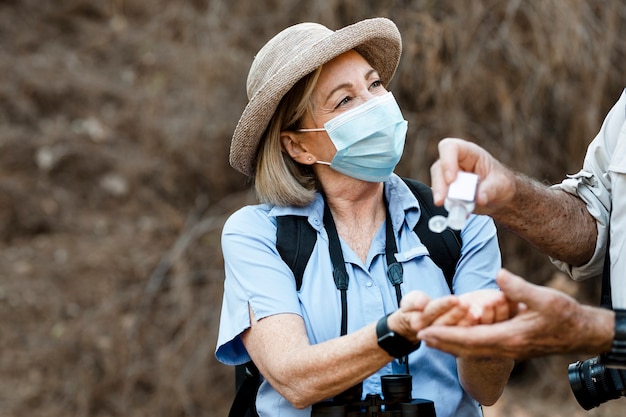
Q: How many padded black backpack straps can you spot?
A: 2